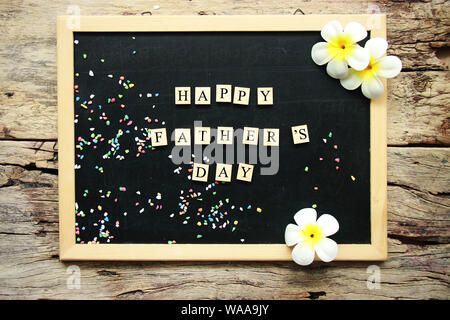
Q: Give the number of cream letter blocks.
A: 15